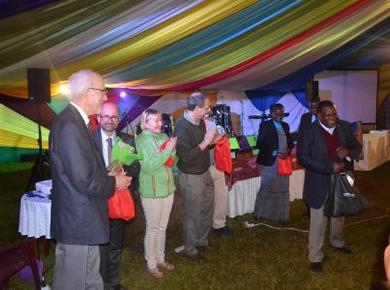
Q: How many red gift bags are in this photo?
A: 4